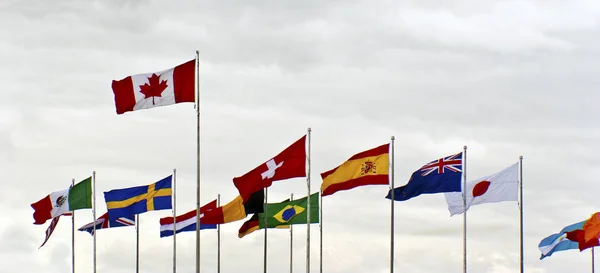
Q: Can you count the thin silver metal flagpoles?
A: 14